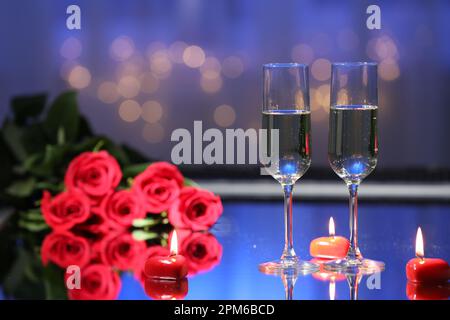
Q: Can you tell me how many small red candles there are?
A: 3